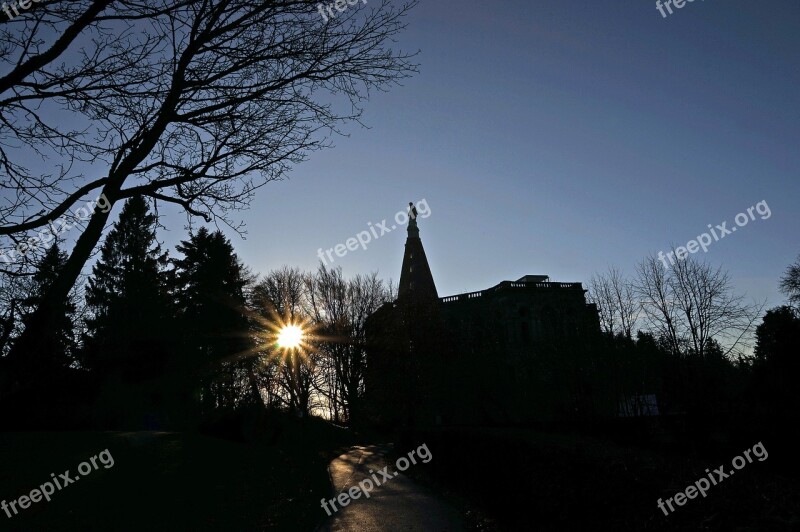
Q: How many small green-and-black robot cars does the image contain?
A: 0